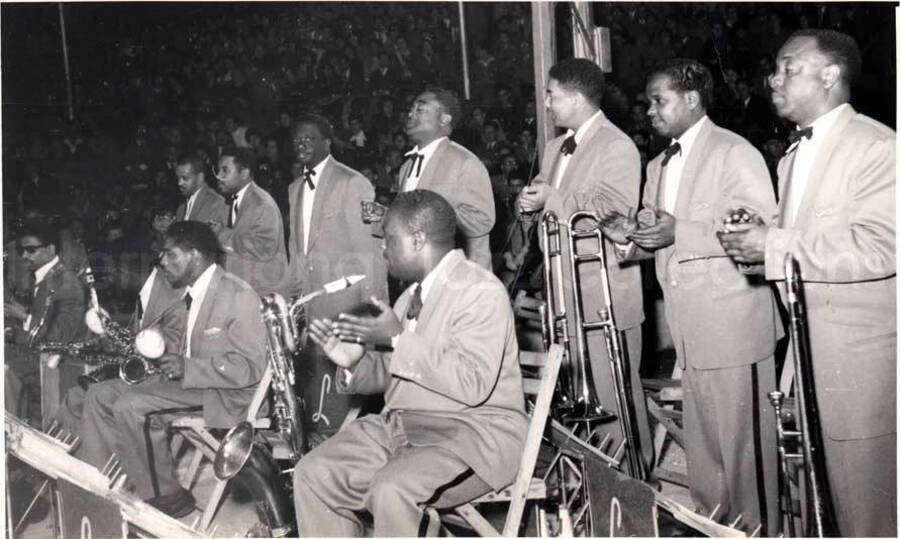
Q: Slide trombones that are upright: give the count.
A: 3